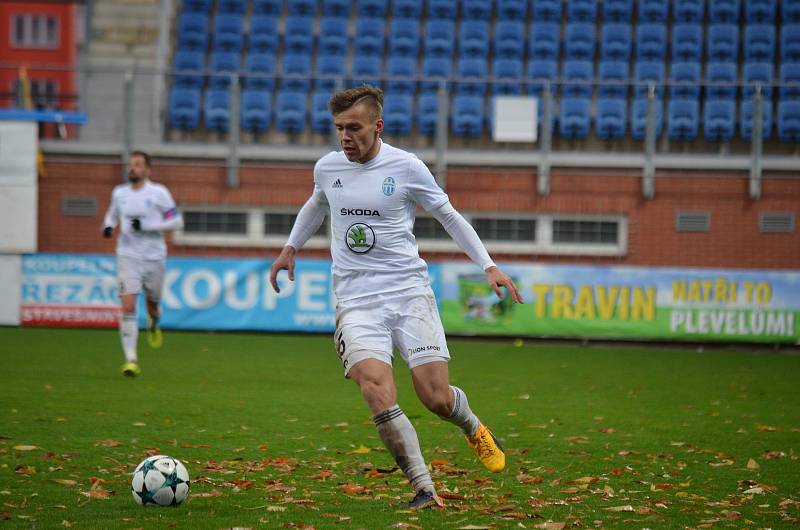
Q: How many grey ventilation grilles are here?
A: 3